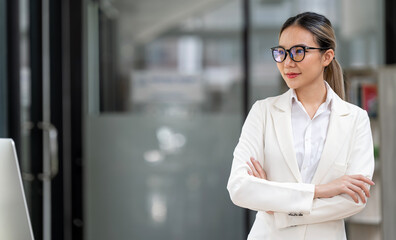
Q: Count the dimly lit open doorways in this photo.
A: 0